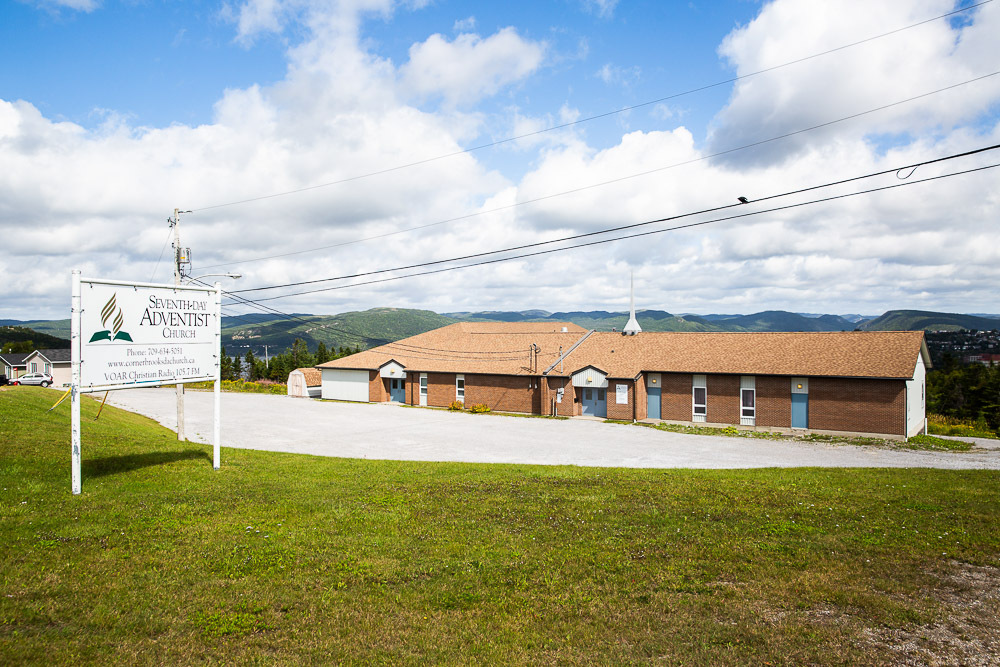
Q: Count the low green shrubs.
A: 2